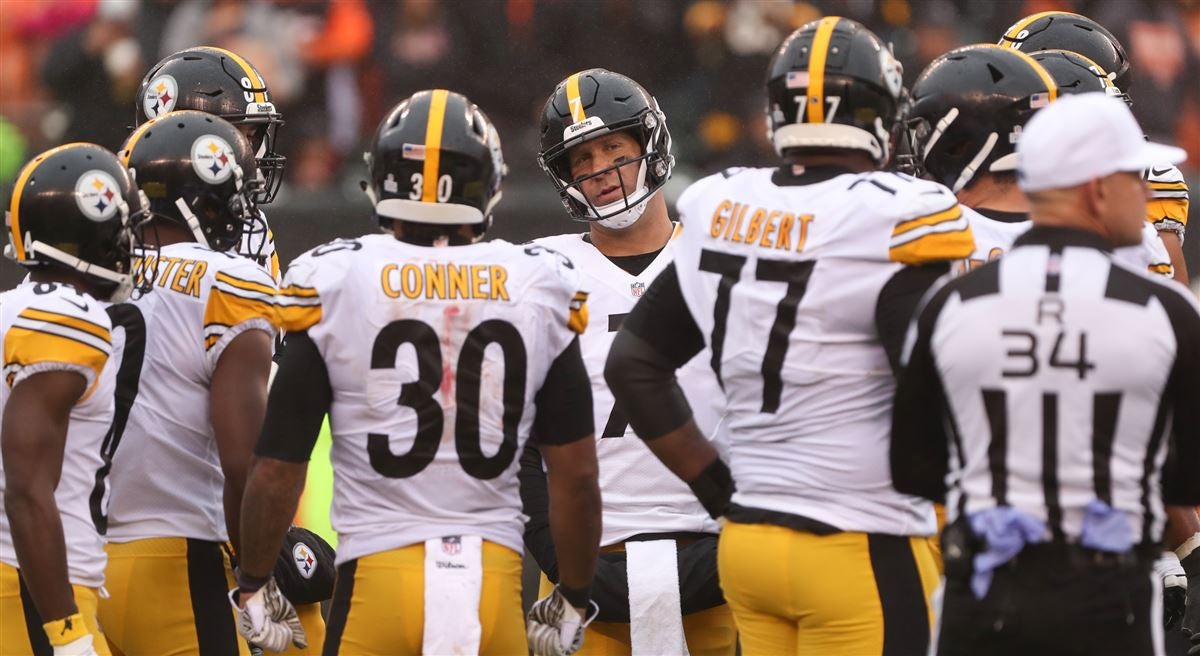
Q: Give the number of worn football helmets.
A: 9